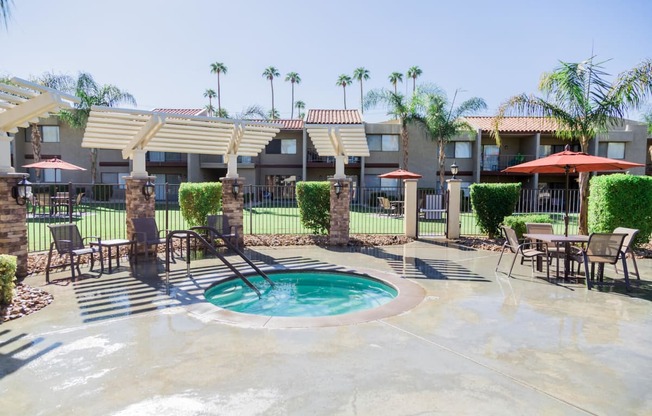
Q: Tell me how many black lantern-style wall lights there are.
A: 4